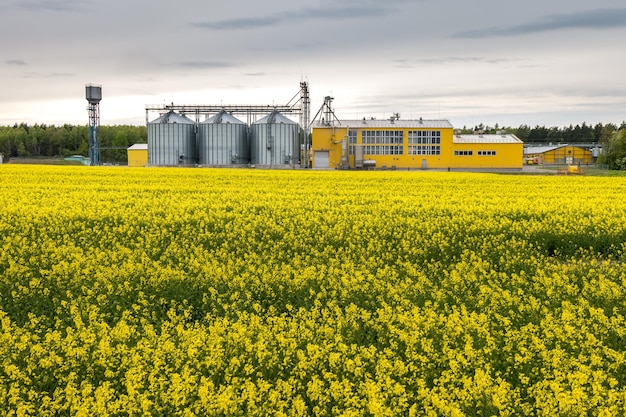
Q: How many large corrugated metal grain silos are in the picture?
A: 3